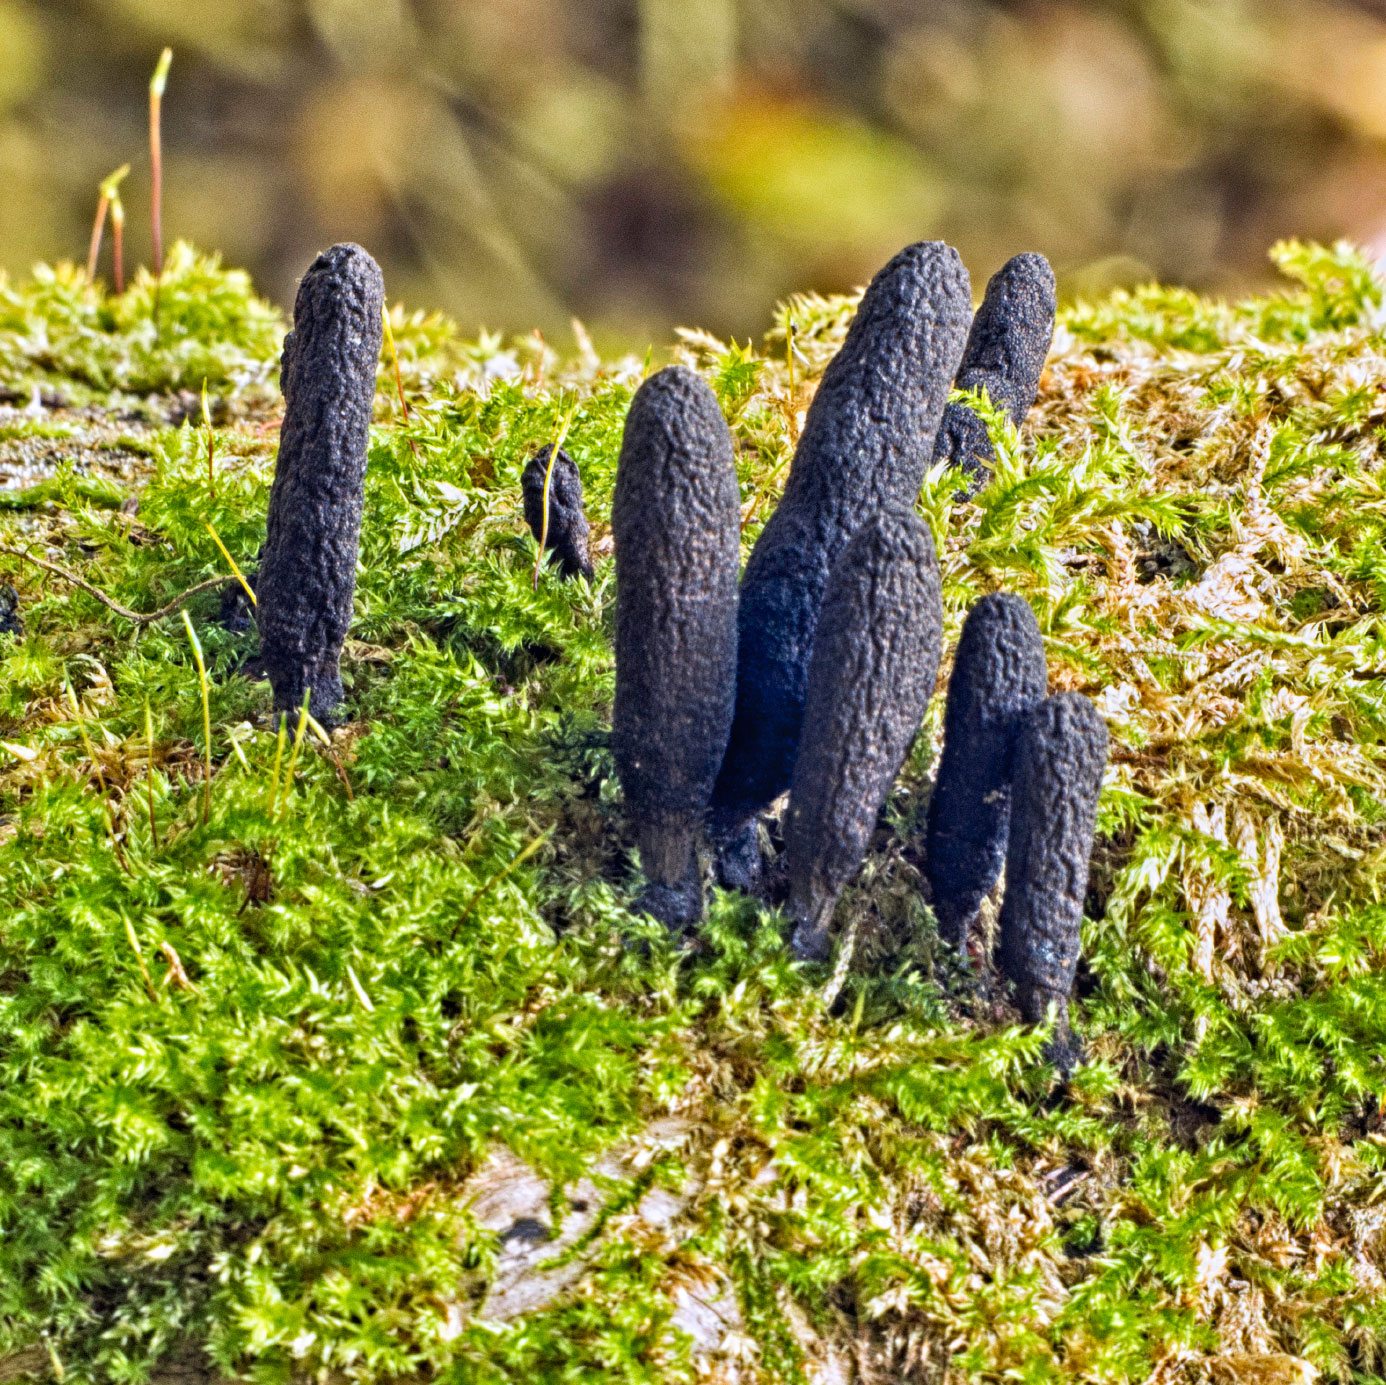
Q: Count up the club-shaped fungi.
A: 8